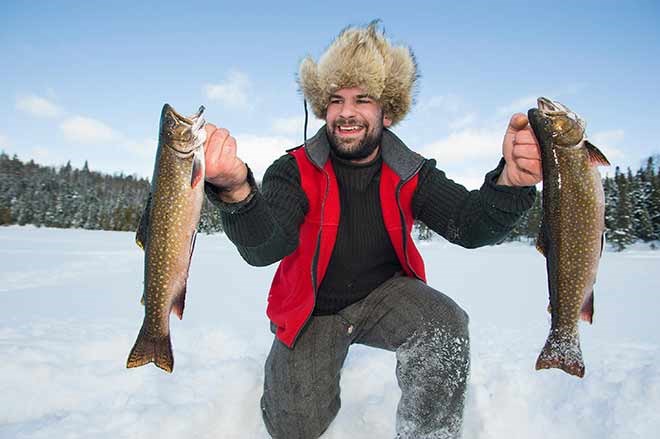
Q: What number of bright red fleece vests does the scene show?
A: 1